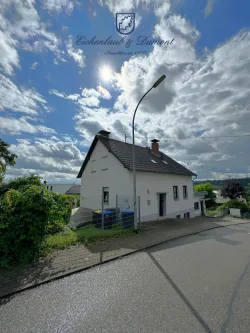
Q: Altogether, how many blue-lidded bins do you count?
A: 2